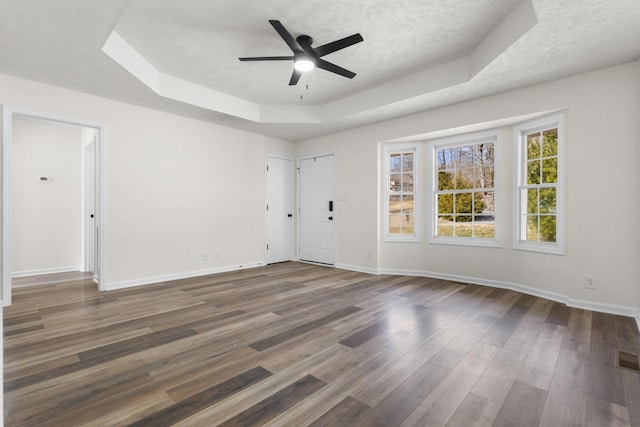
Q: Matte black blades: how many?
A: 5